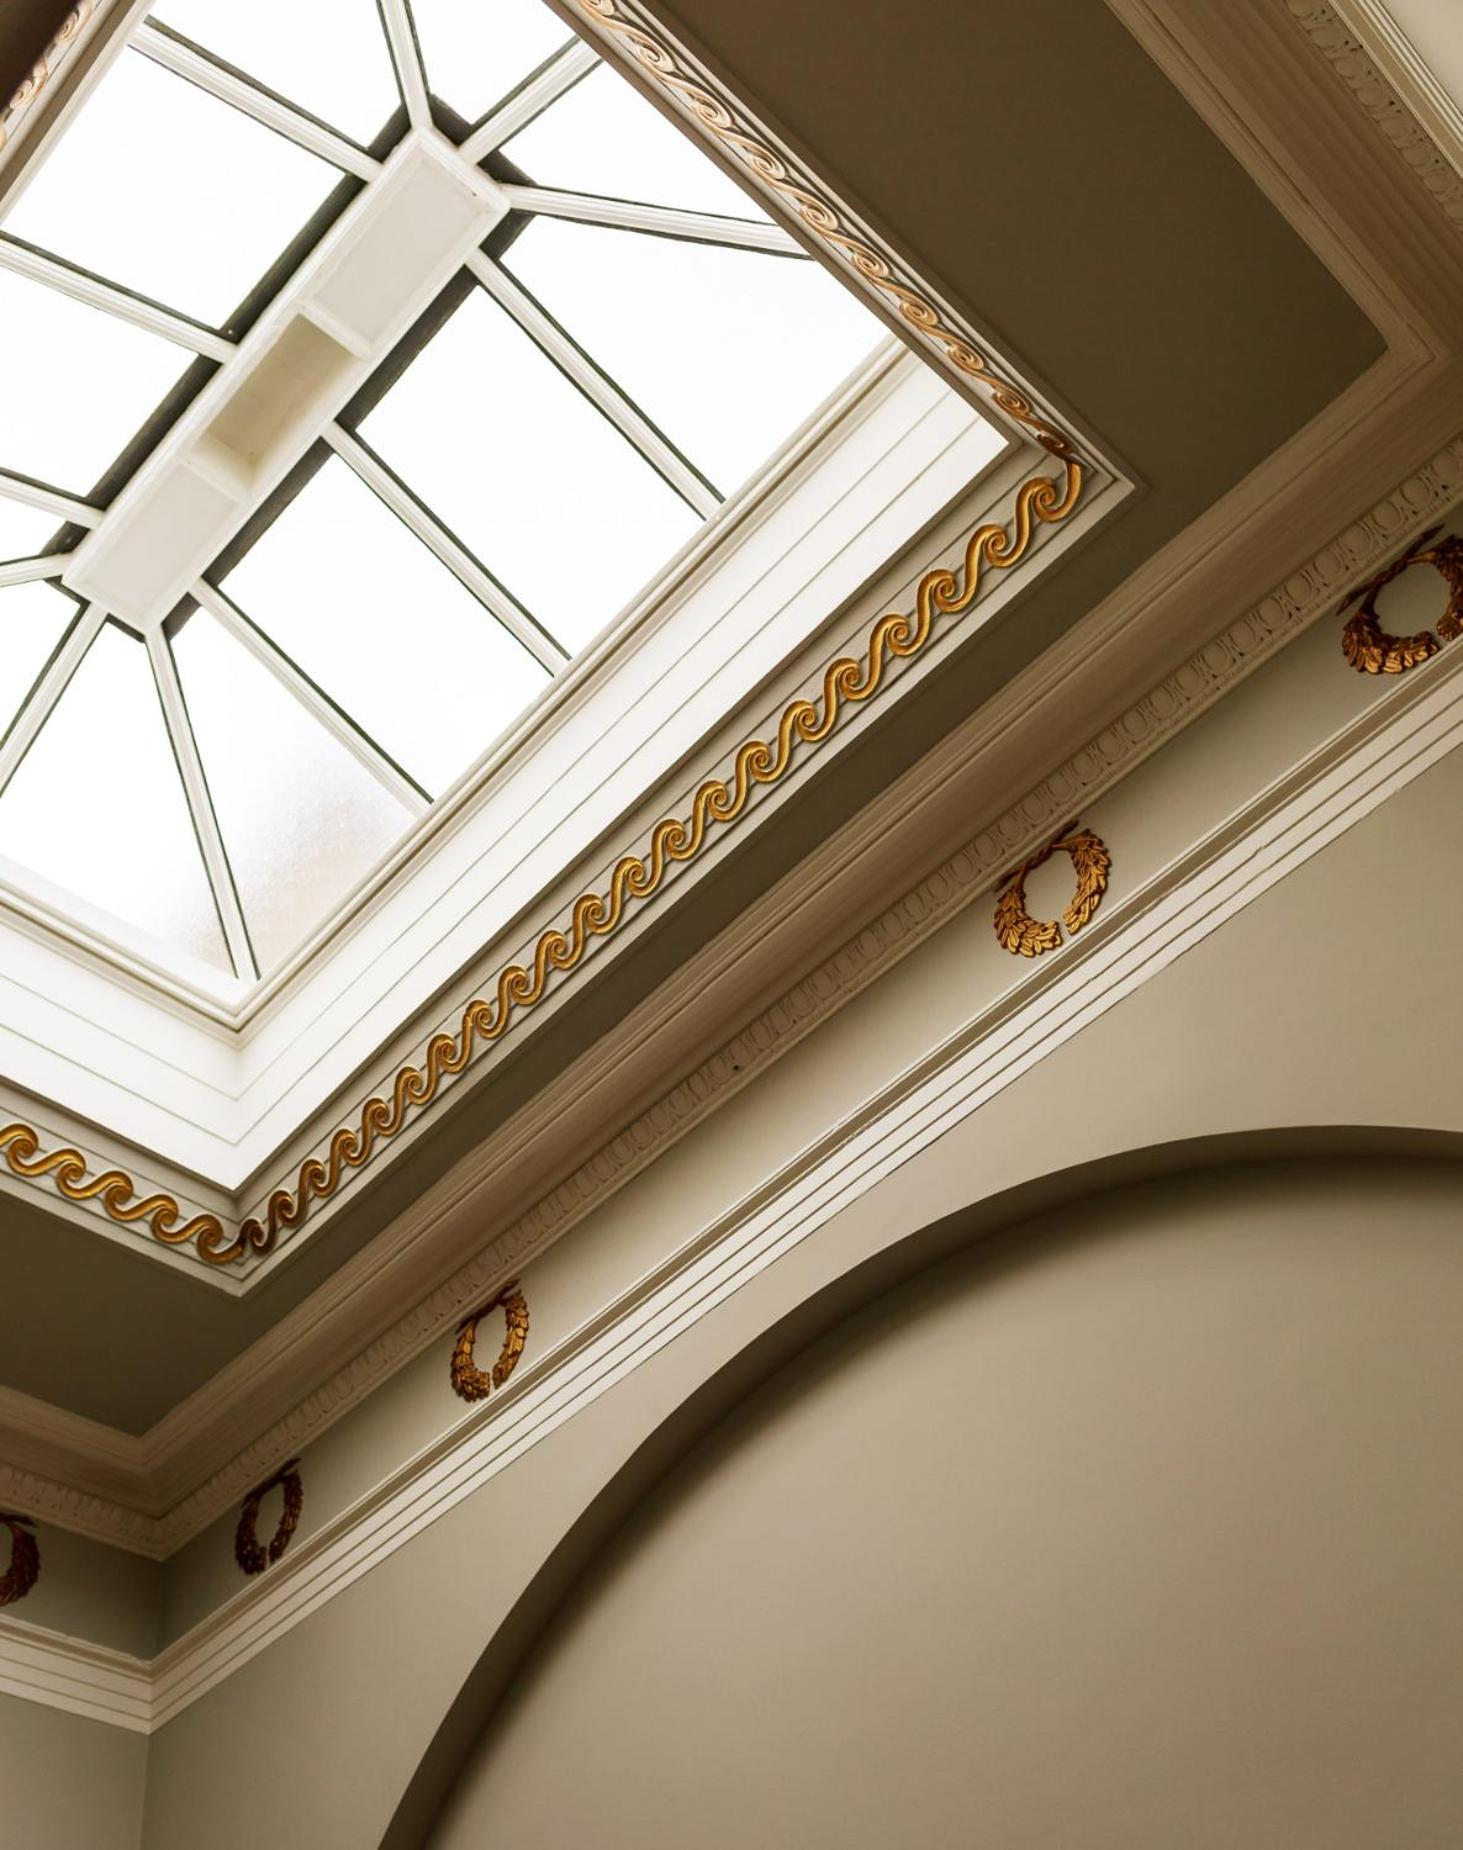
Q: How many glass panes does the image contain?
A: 12